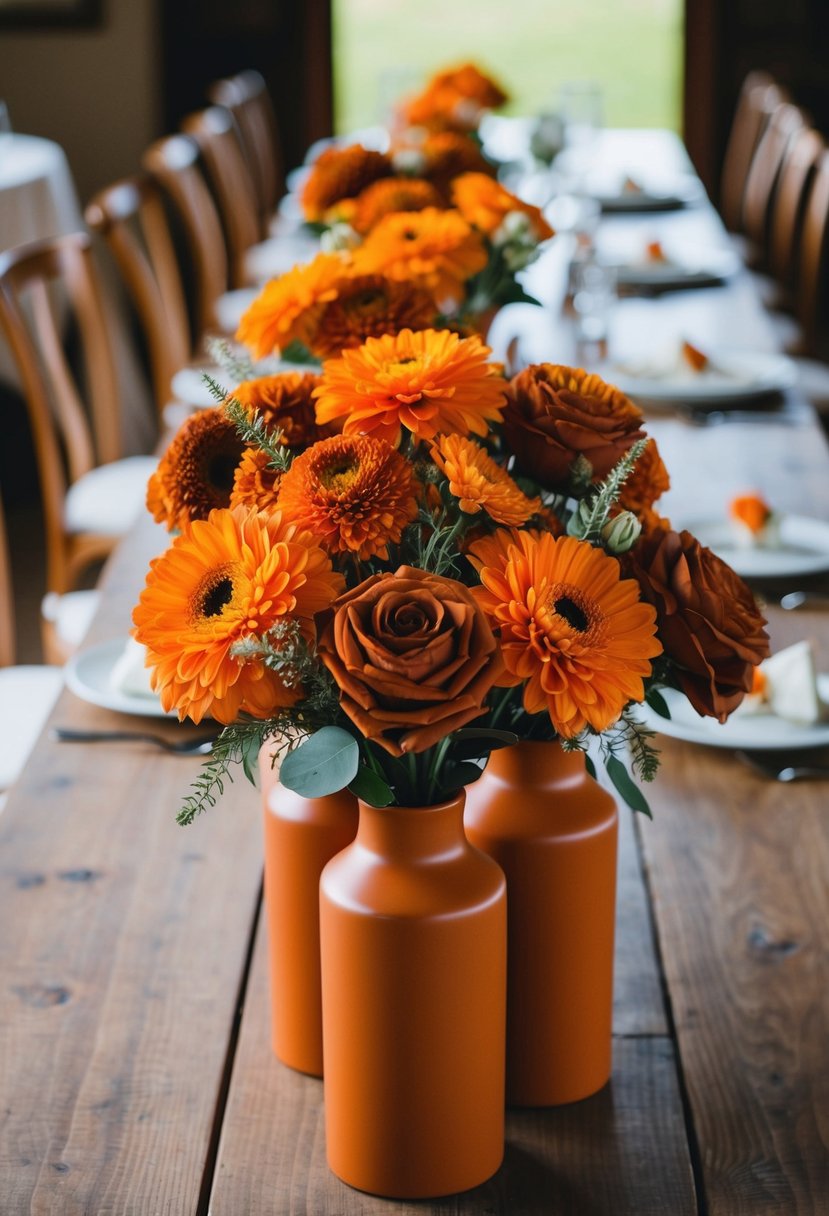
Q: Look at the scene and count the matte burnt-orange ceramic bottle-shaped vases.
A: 3